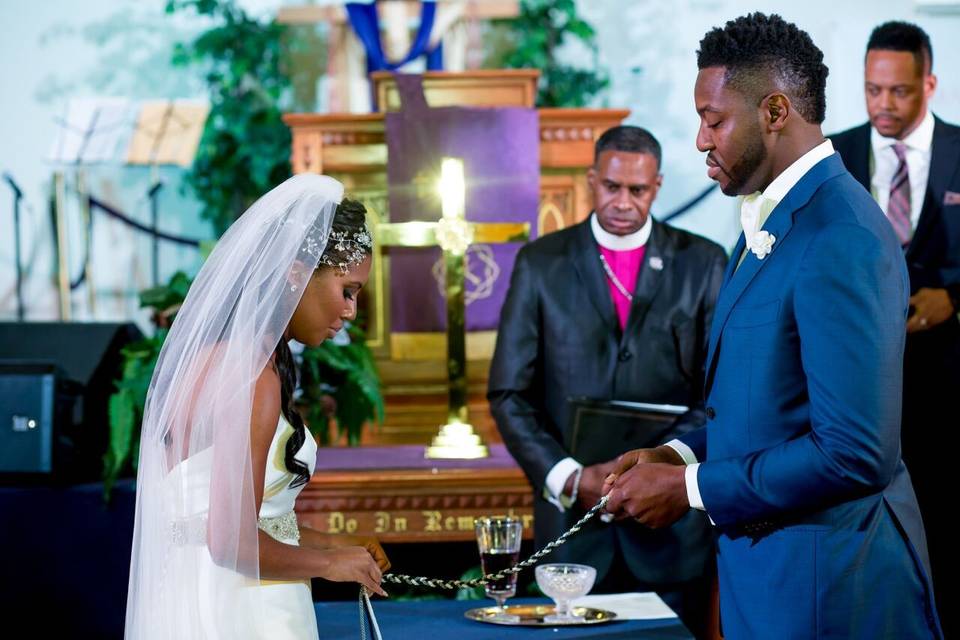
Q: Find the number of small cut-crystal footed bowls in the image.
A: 1